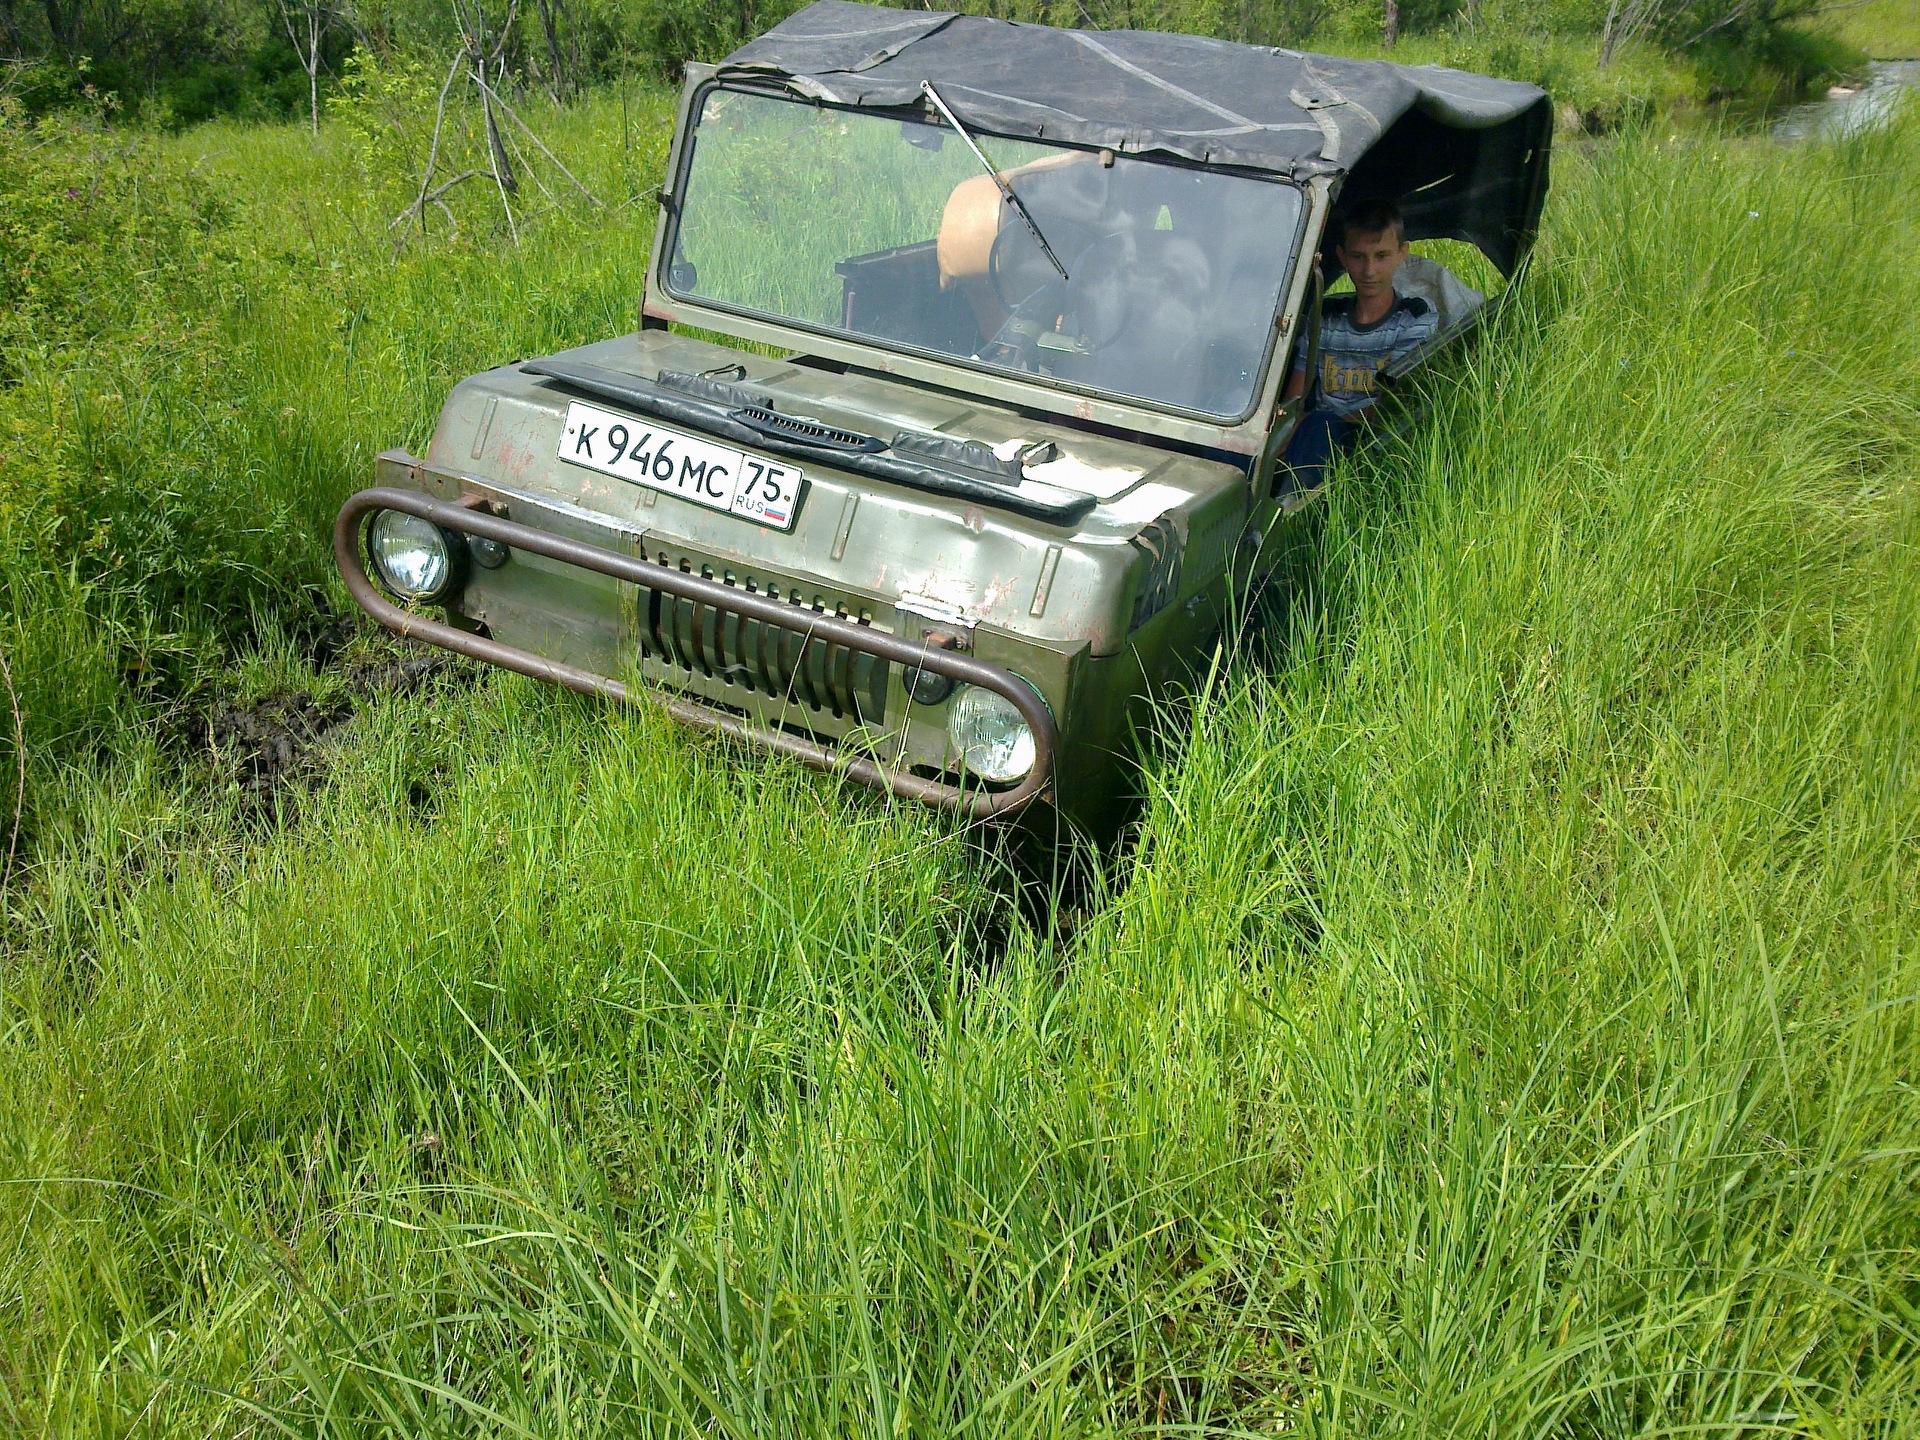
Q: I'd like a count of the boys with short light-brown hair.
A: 1